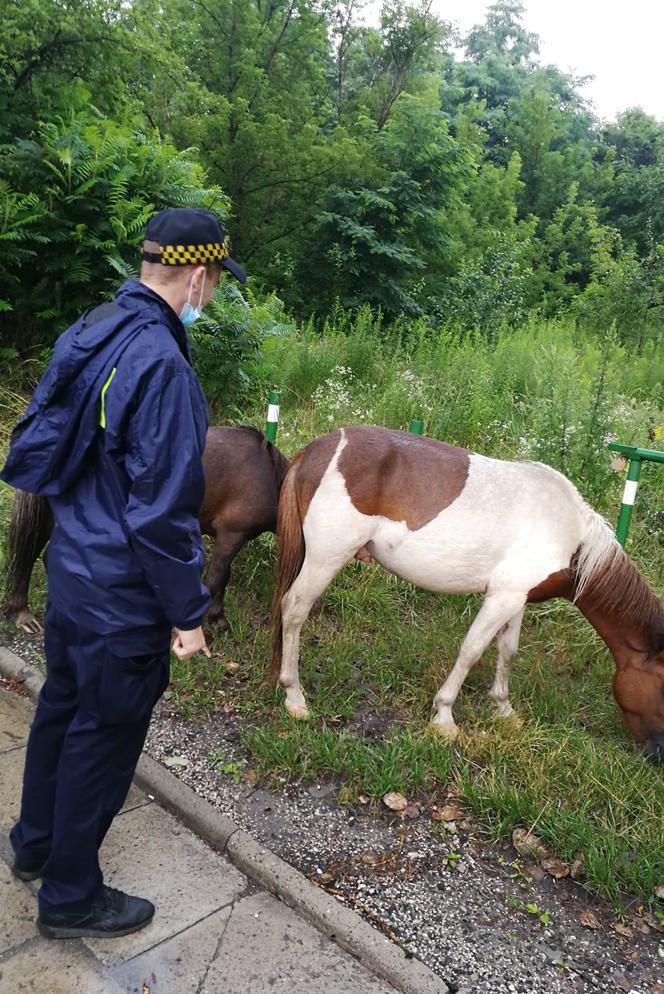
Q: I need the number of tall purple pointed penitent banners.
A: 0